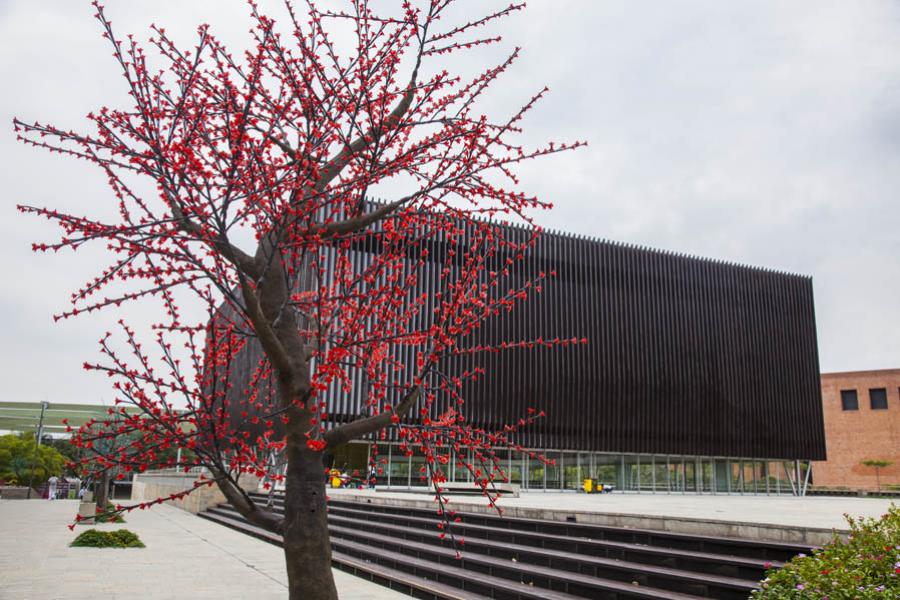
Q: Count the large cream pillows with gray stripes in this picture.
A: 0